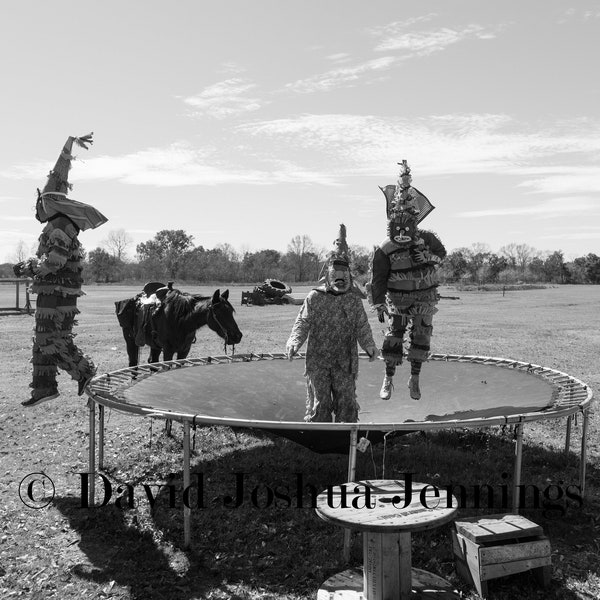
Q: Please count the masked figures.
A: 3